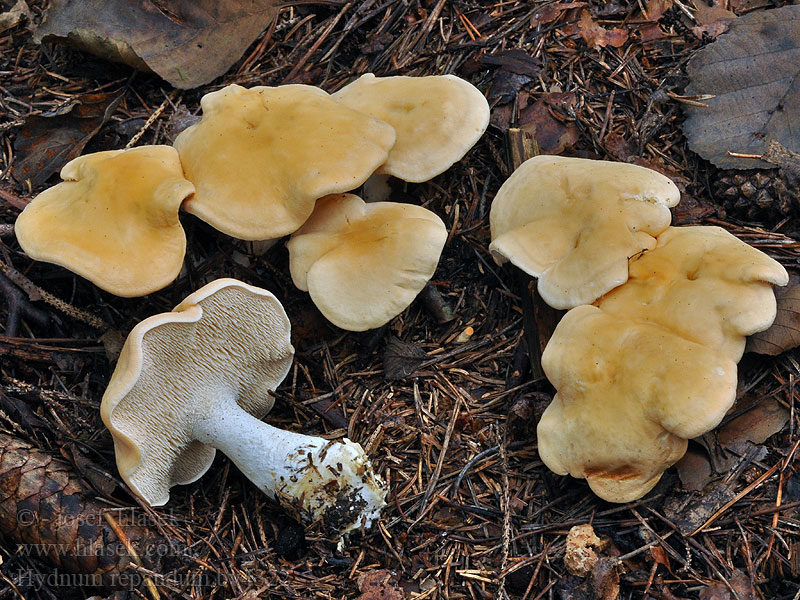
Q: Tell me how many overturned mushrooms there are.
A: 1